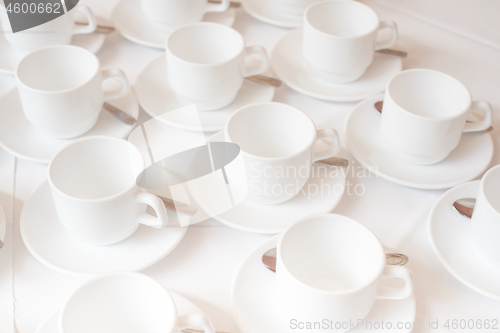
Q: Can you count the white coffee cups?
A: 12